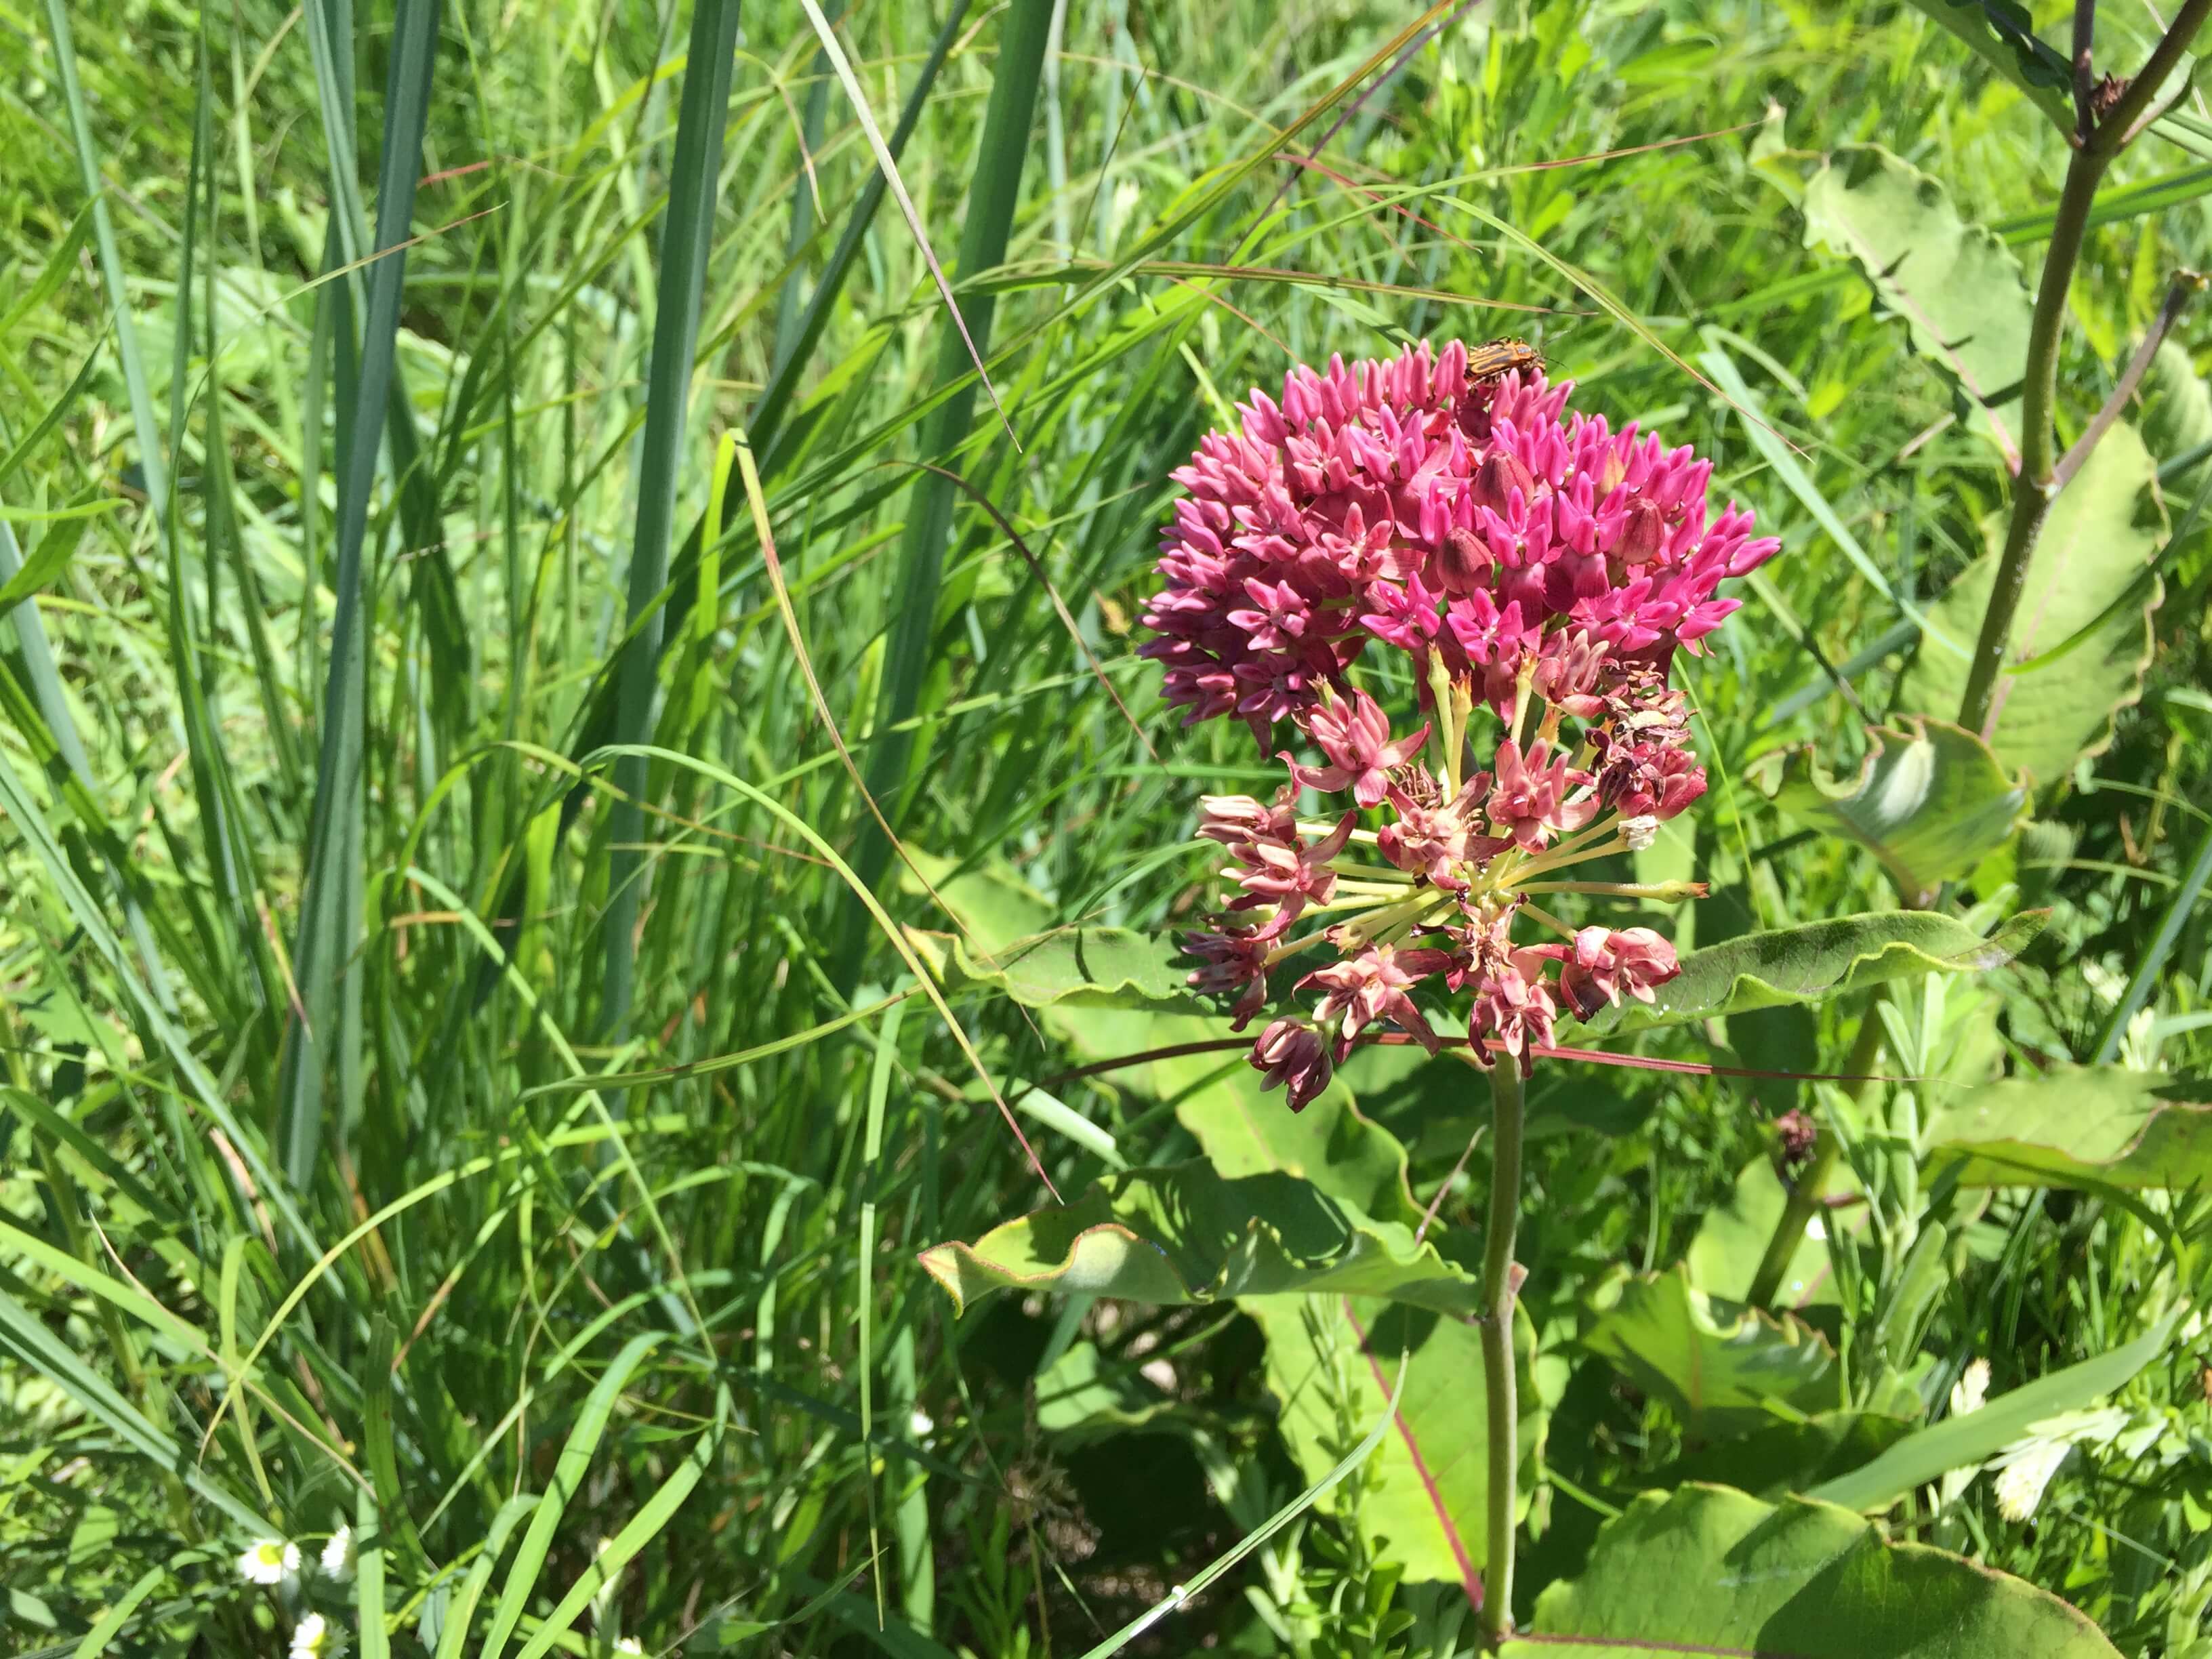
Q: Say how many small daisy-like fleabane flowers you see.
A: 3